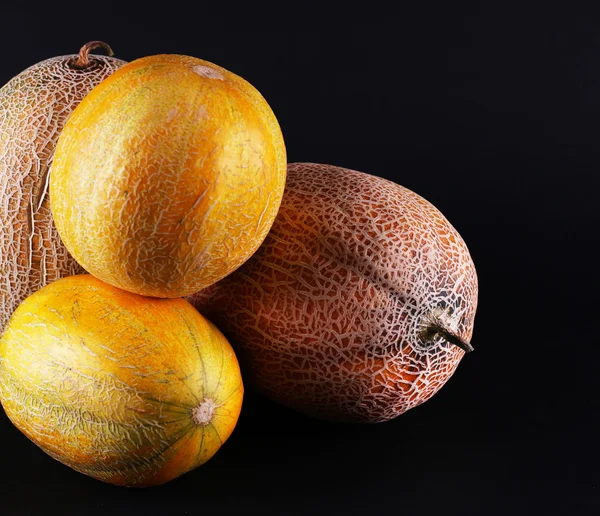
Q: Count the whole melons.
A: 4